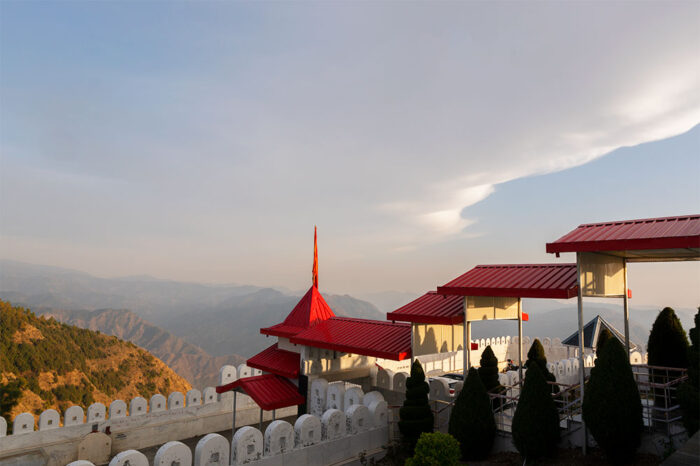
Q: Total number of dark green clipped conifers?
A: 9